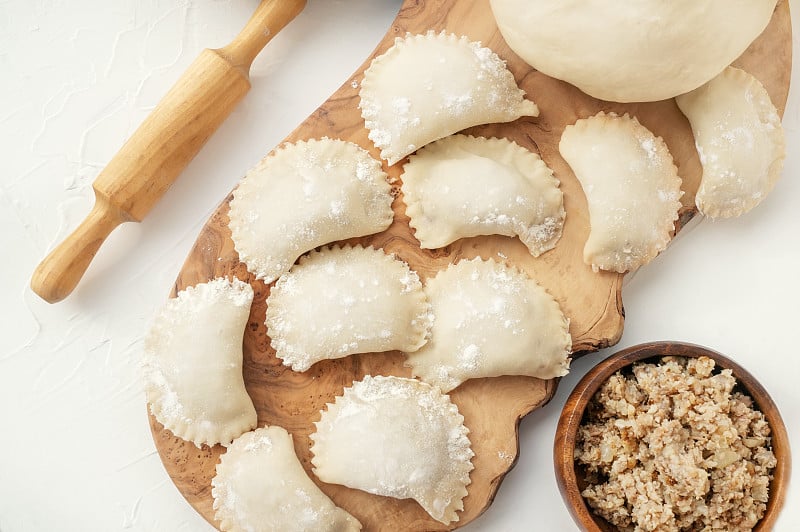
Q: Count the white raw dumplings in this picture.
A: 10